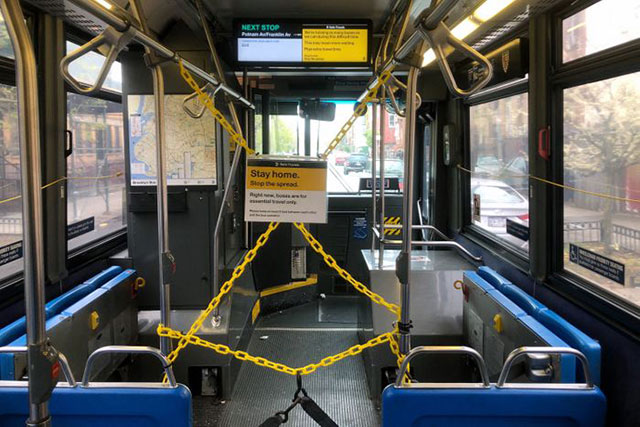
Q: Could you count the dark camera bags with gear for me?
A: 0